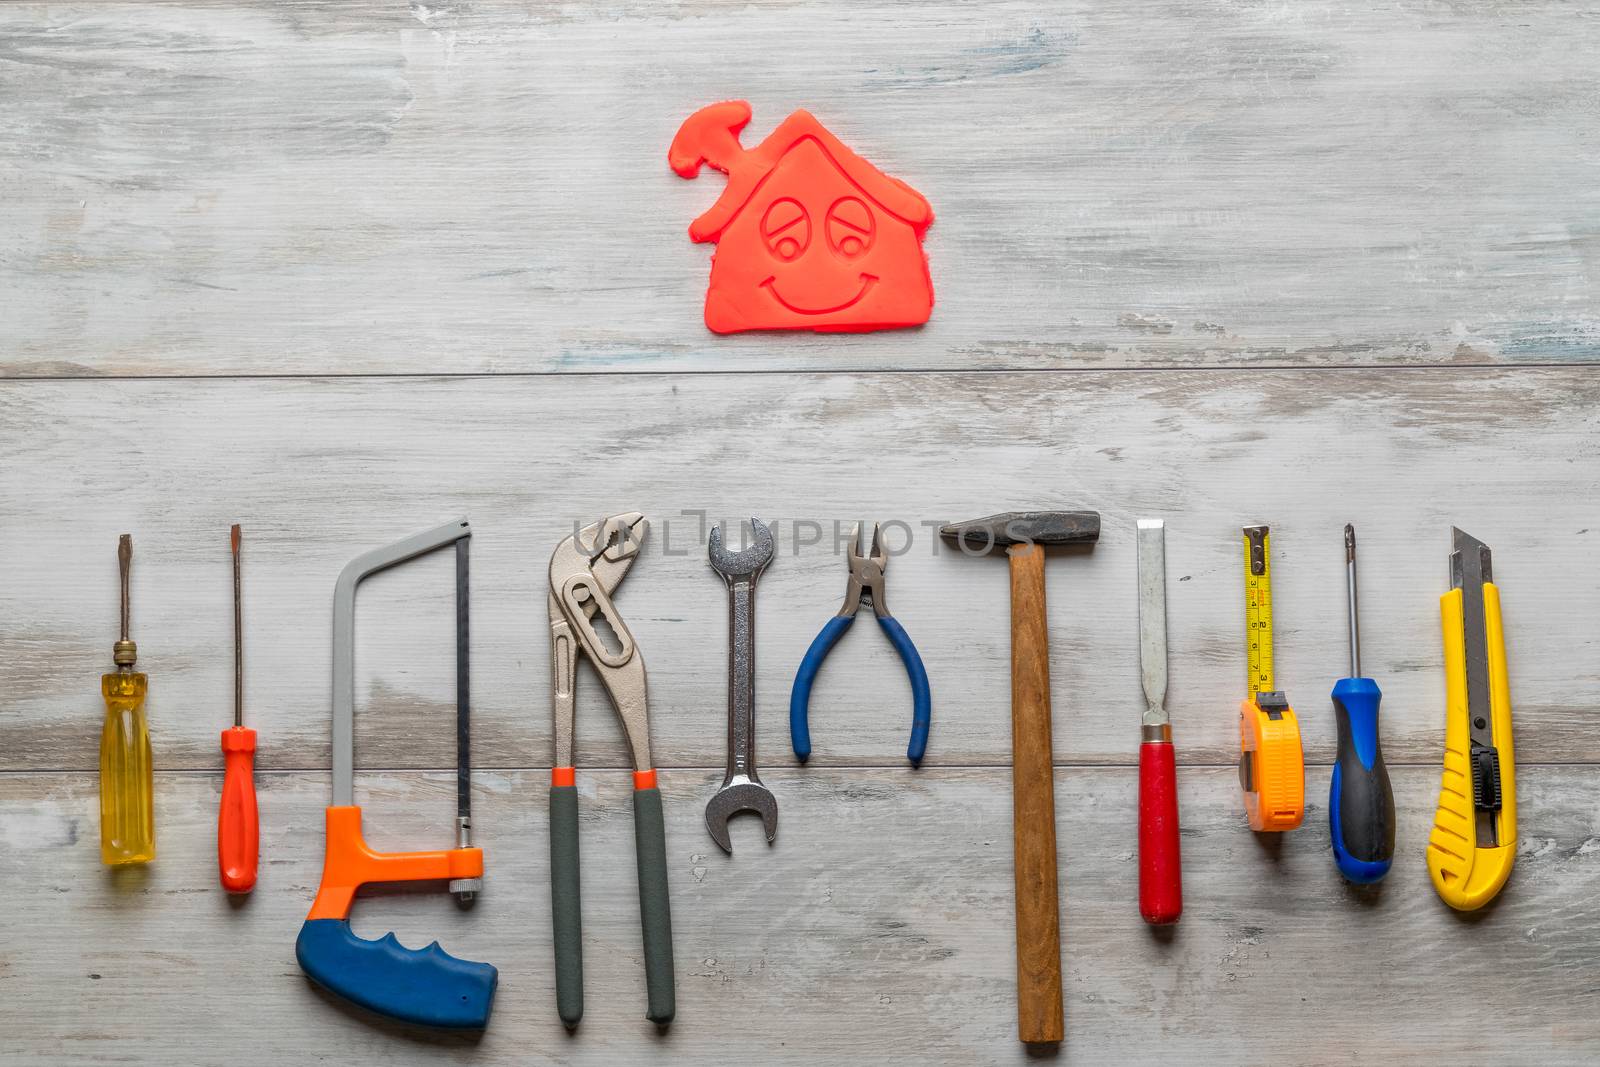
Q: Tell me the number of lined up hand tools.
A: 11